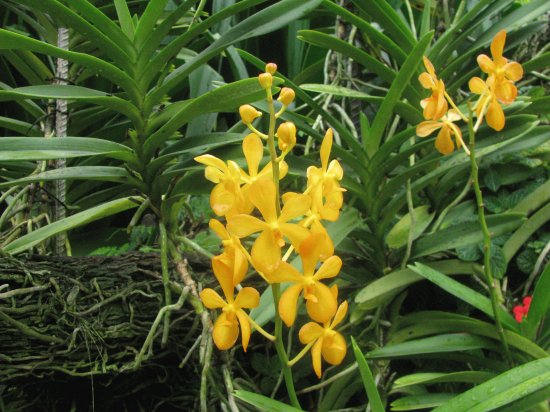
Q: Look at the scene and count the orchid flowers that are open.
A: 13